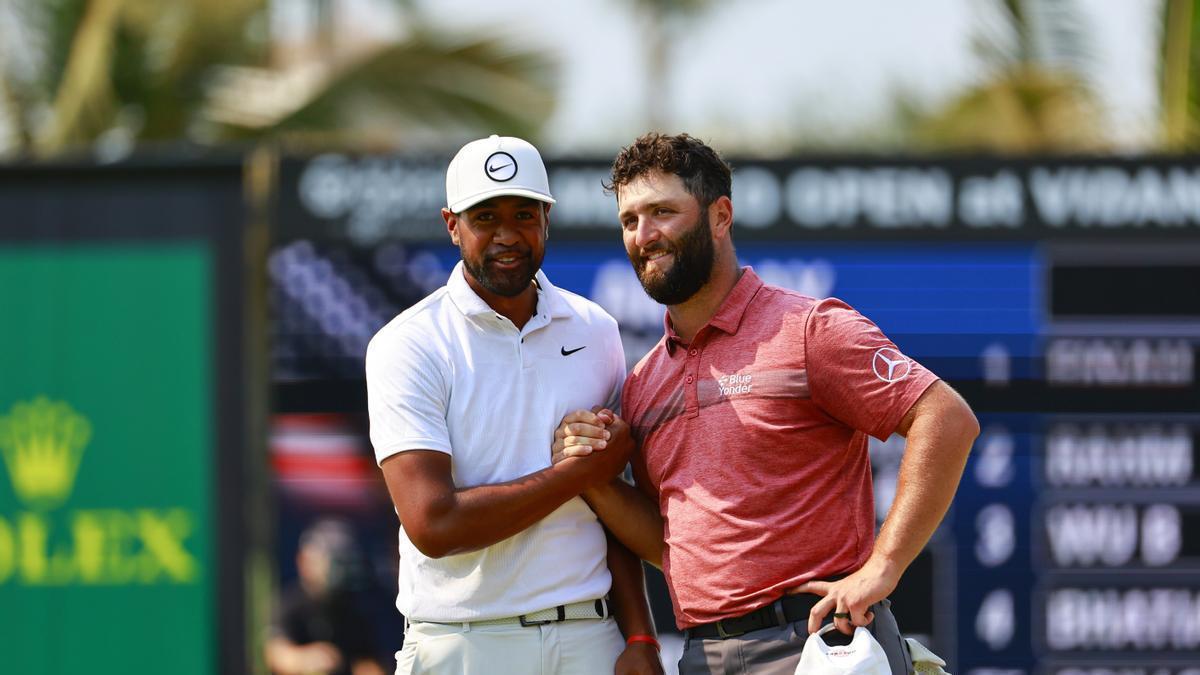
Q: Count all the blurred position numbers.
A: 4